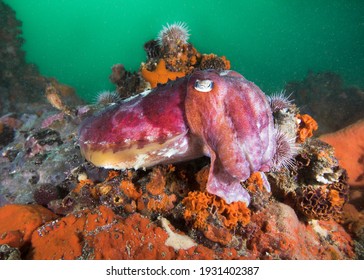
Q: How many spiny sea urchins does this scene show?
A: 4